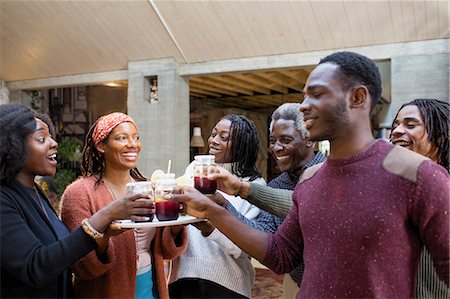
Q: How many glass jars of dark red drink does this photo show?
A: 3